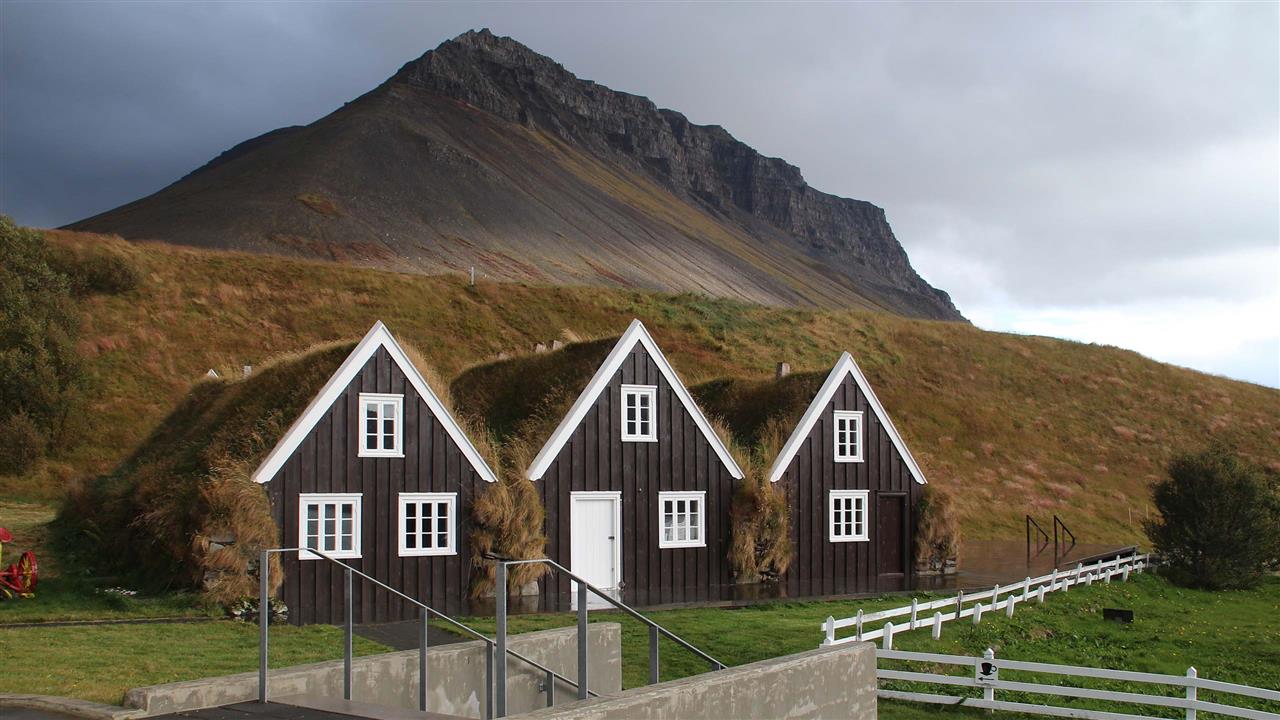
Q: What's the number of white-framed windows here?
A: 7